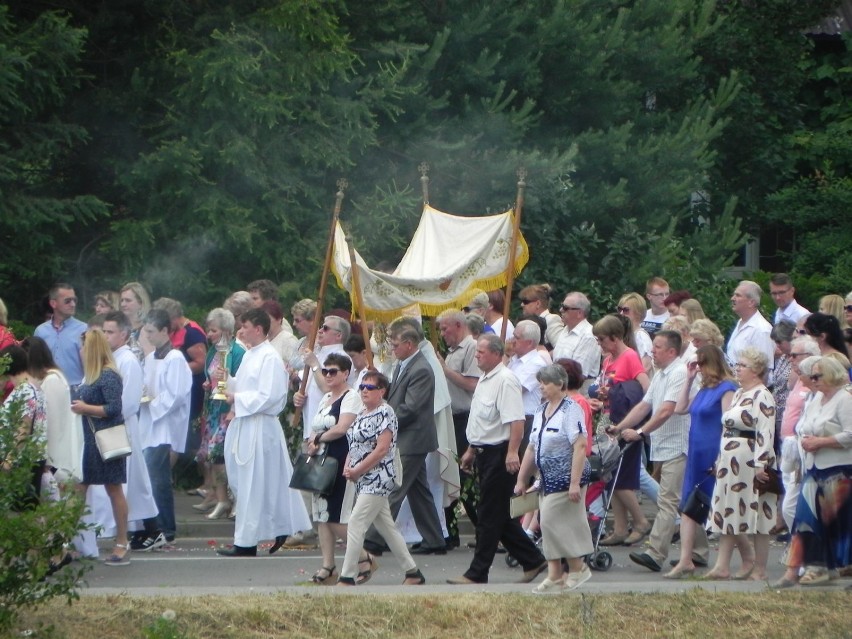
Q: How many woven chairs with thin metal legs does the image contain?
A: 0